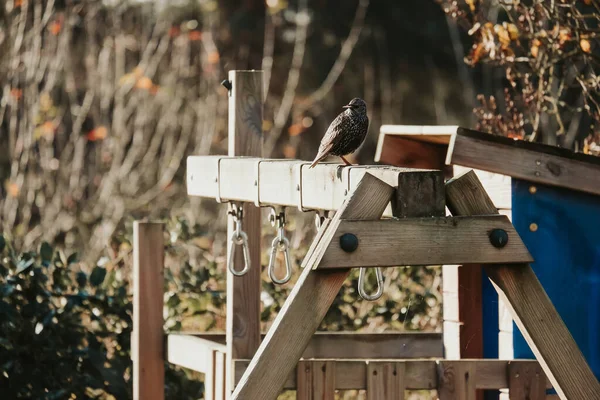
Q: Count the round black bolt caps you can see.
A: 2